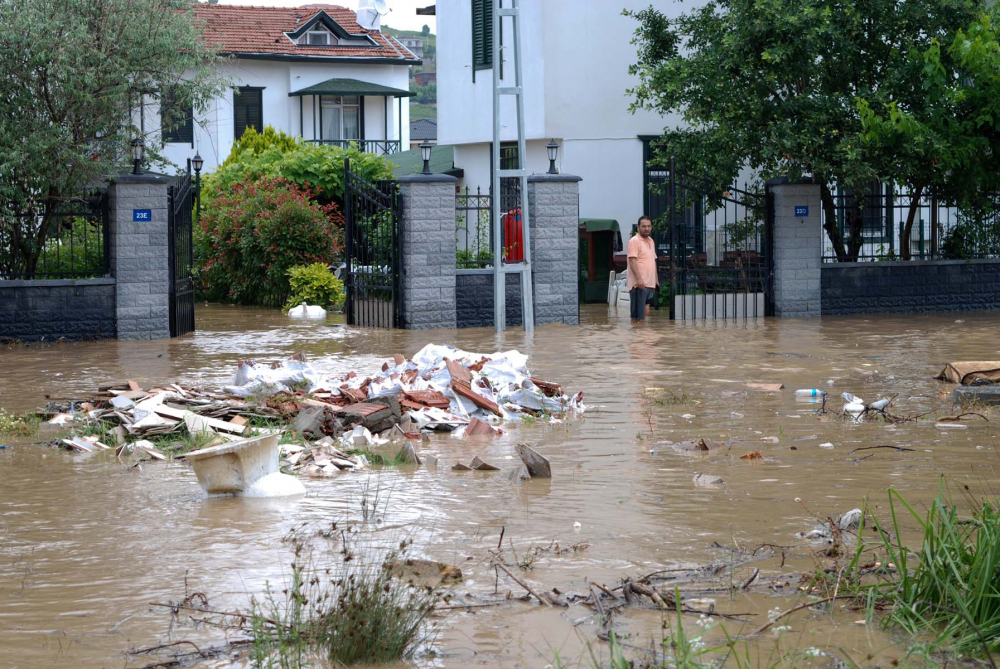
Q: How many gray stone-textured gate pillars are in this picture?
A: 4